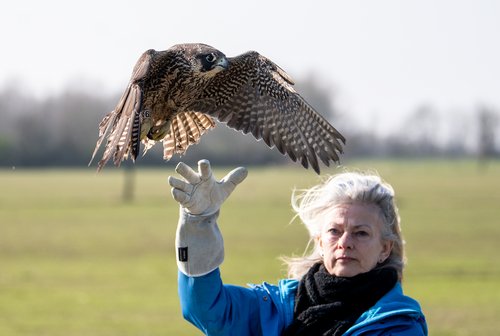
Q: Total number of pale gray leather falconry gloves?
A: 1